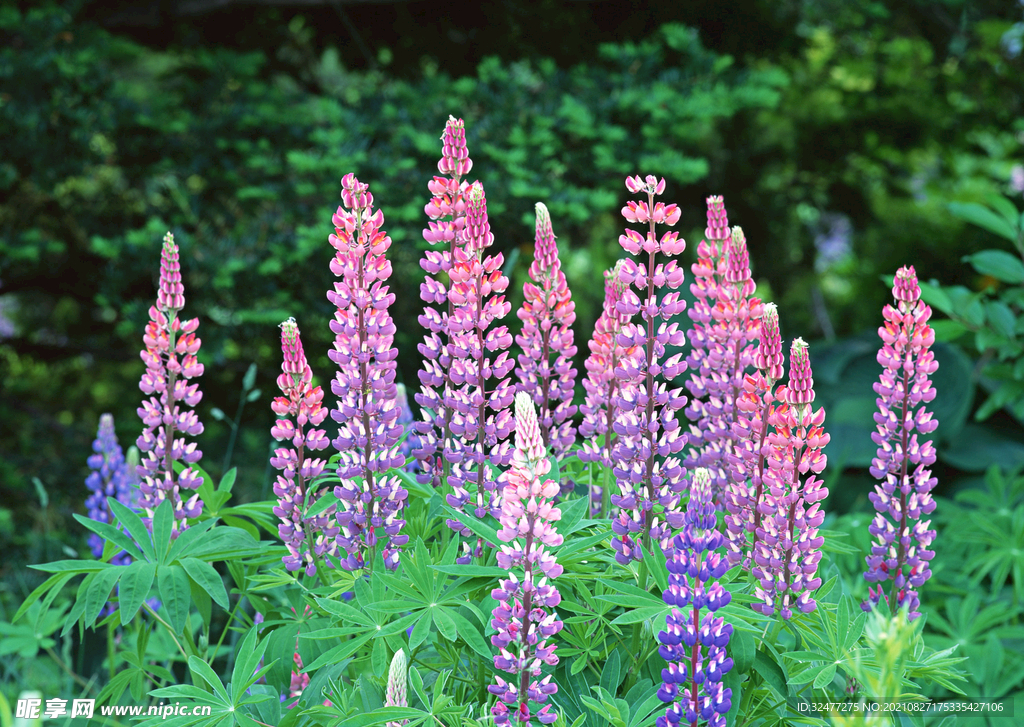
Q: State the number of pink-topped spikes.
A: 14